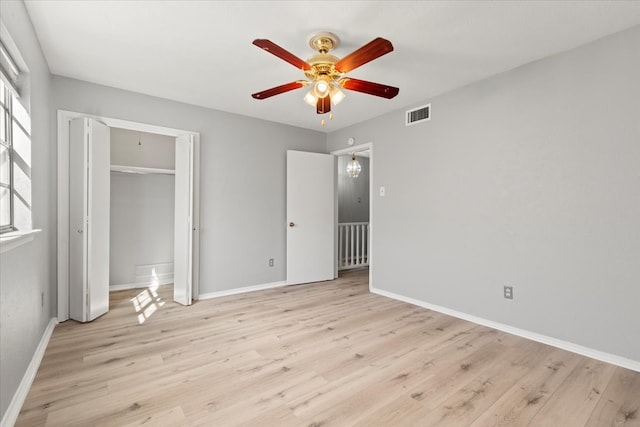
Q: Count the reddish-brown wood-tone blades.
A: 5